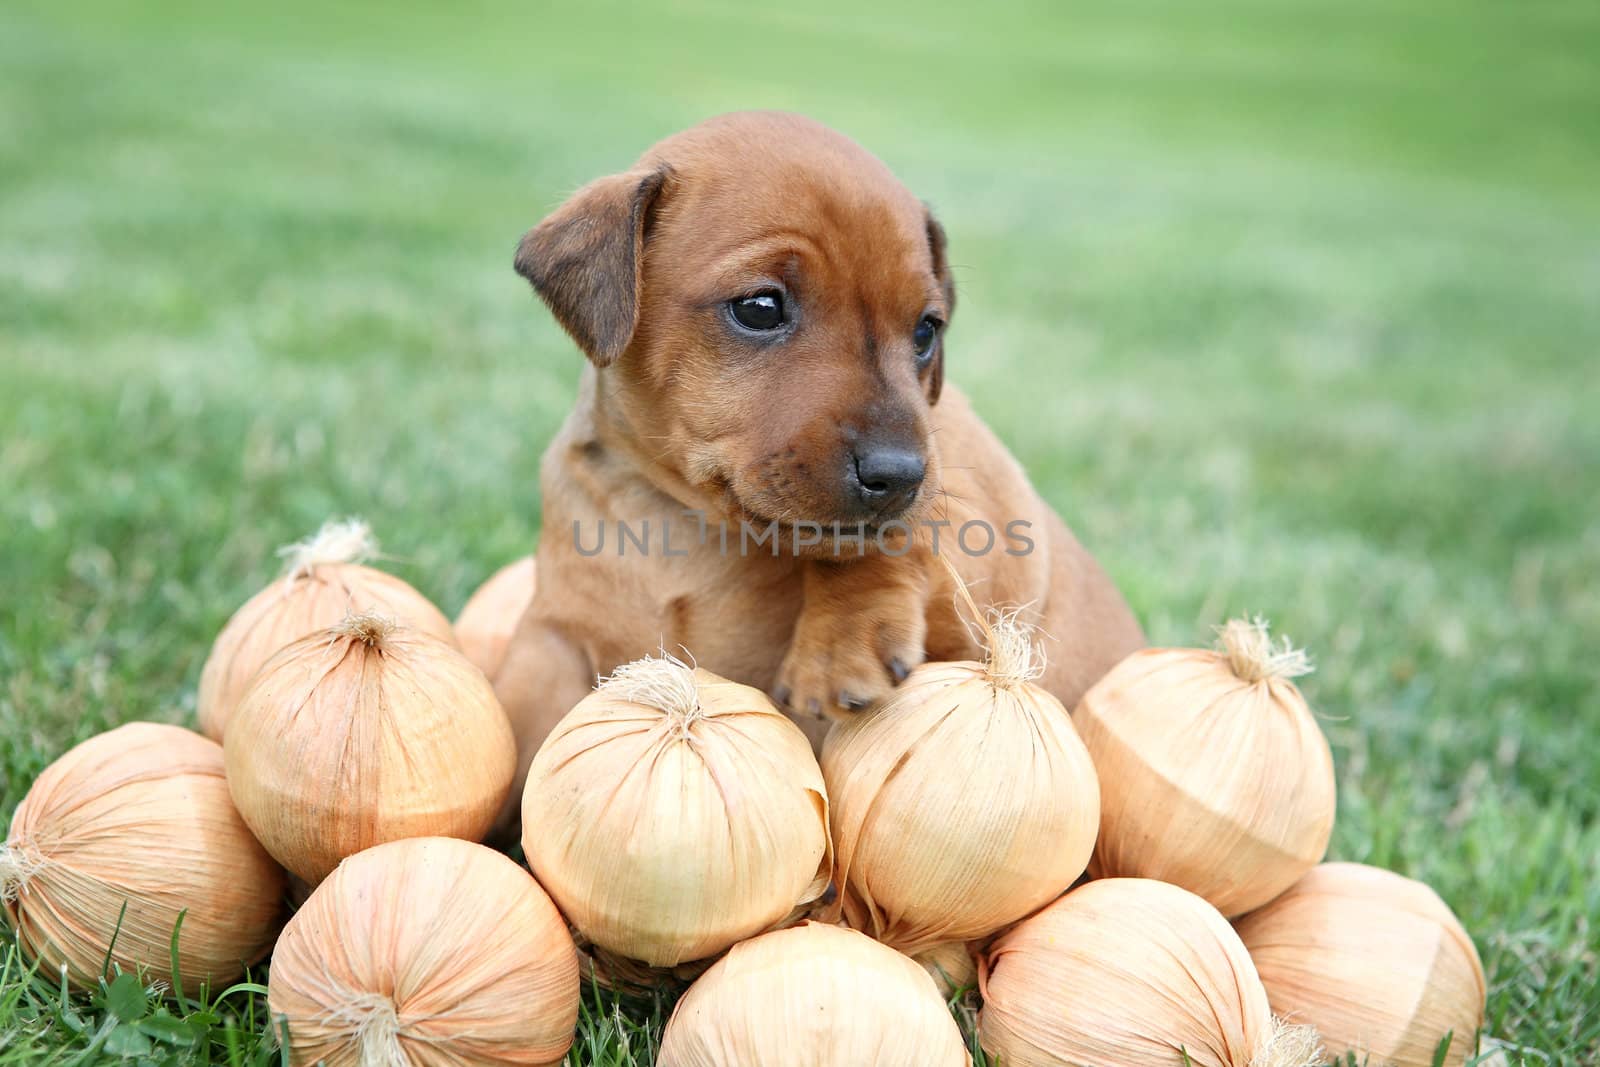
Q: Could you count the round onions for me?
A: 11